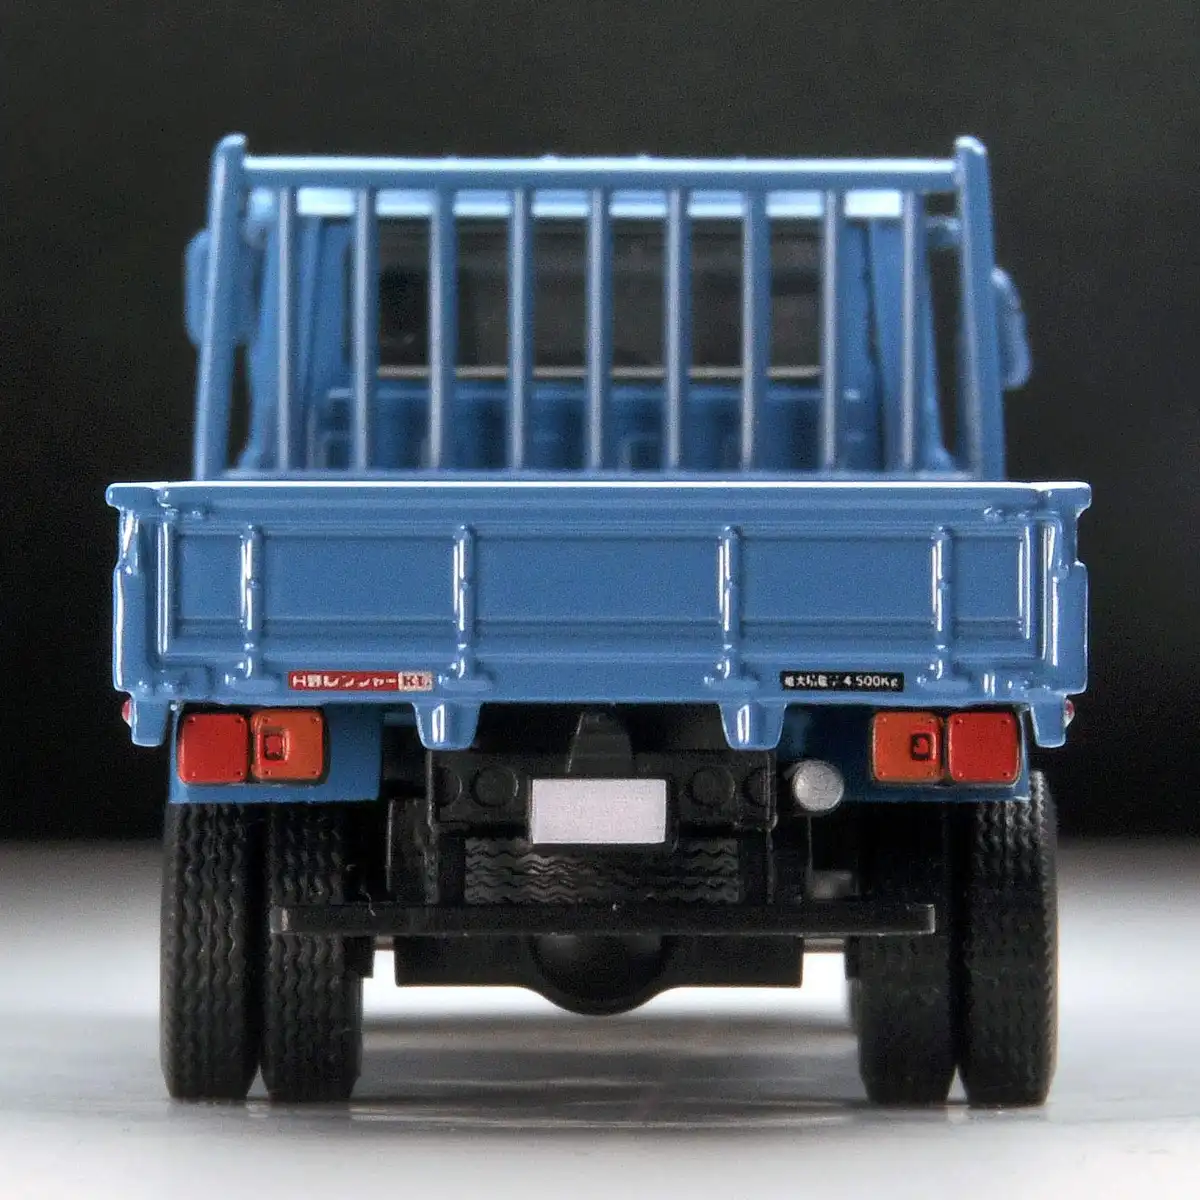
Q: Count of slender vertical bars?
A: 9